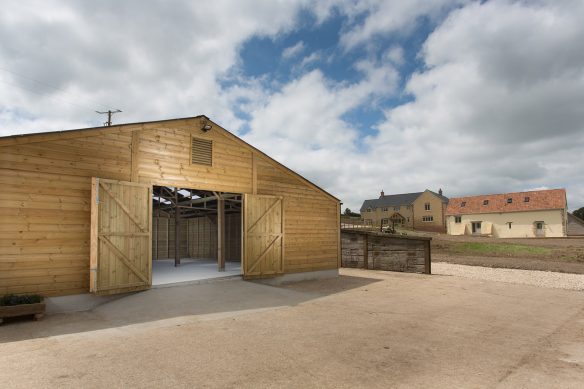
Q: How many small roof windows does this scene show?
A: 4